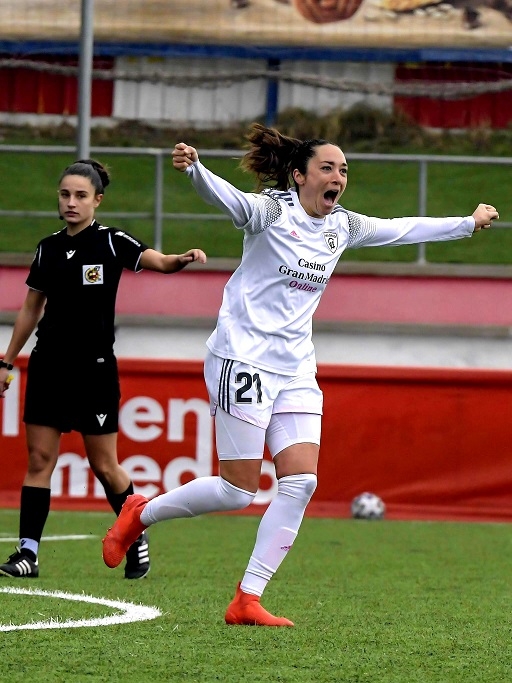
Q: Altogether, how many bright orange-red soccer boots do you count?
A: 2